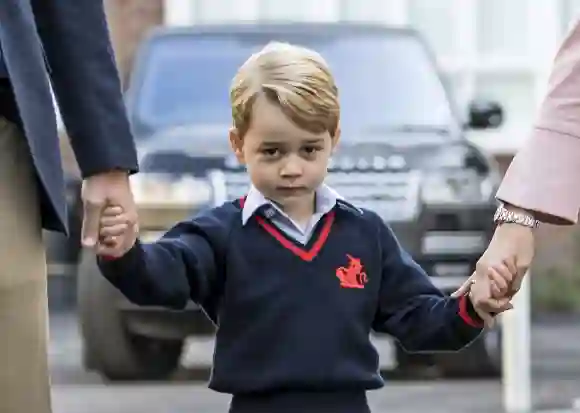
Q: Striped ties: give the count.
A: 0